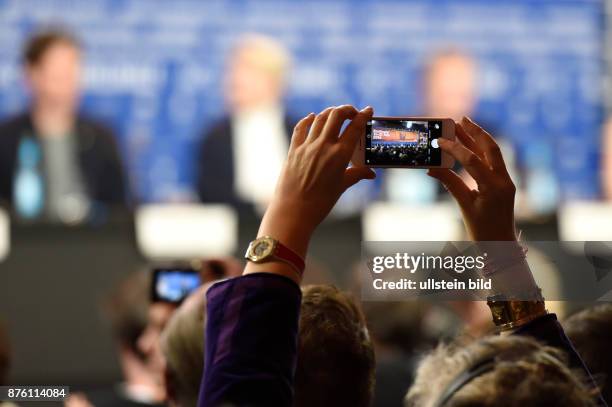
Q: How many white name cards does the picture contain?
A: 4